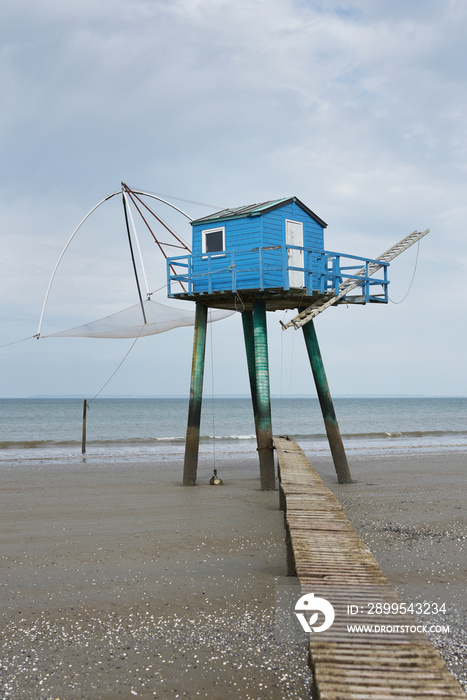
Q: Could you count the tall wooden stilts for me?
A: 4